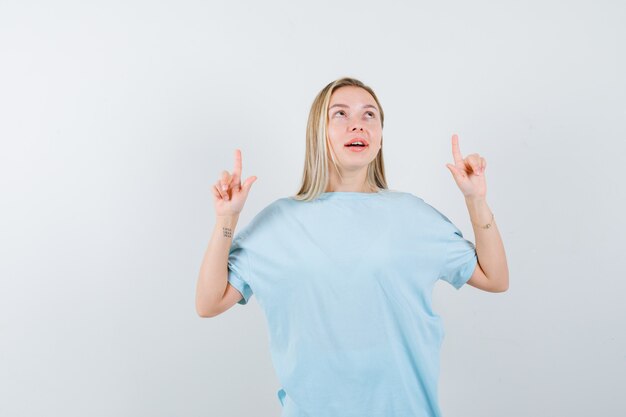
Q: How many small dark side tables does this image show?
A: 0